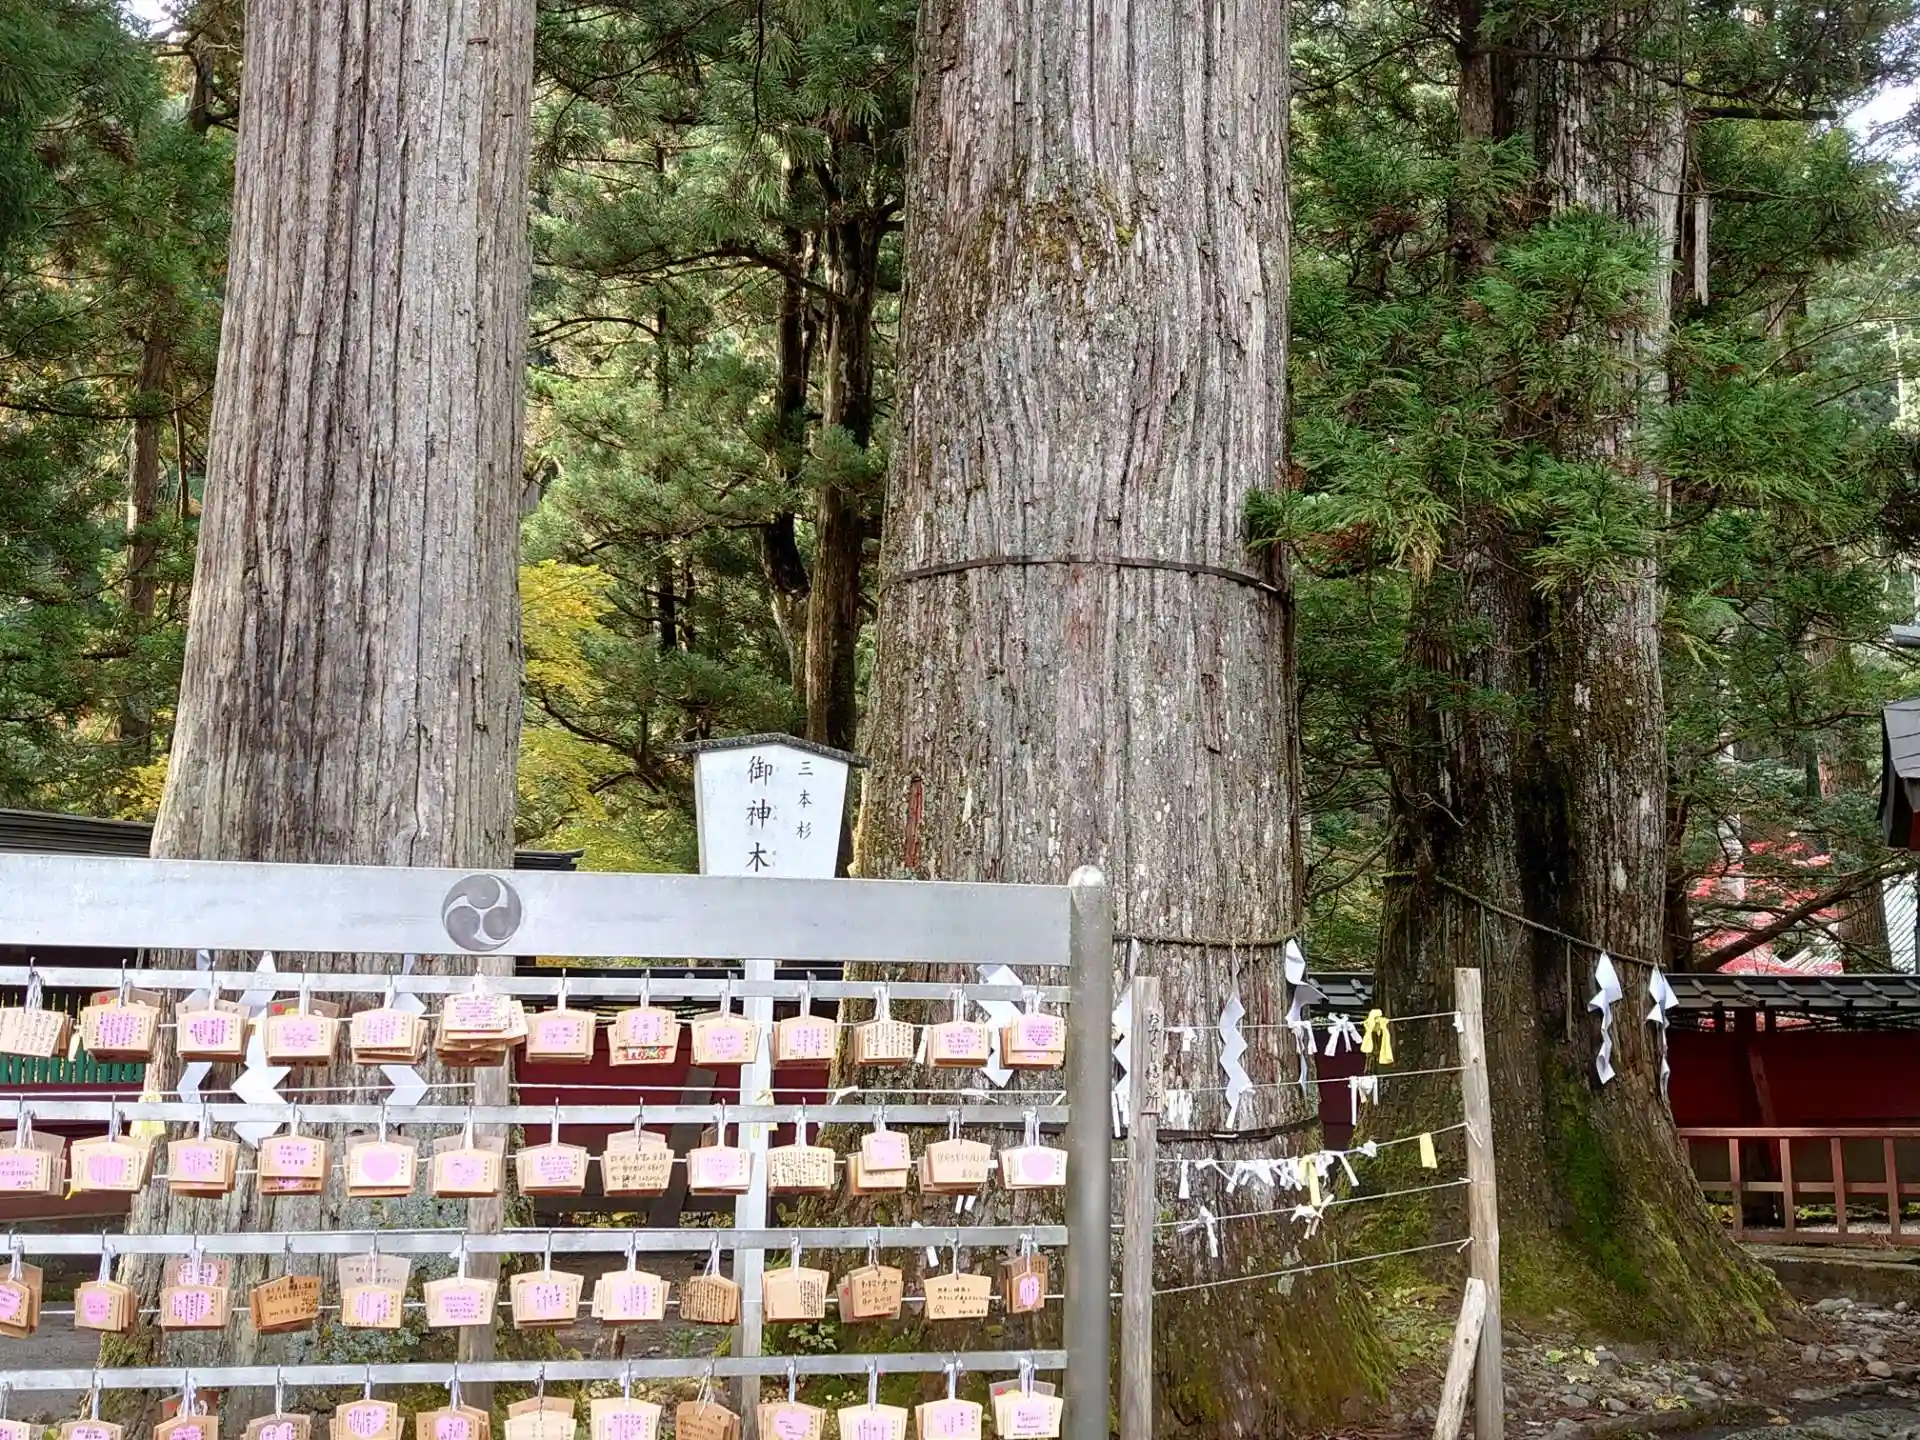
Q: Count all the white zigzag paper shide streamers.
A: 9